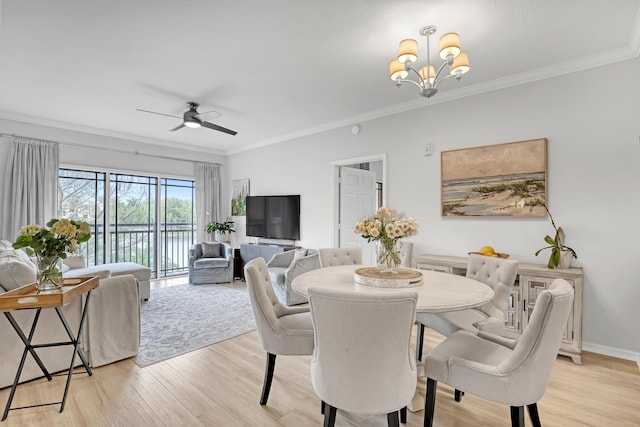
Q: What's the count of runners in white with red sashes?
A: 0